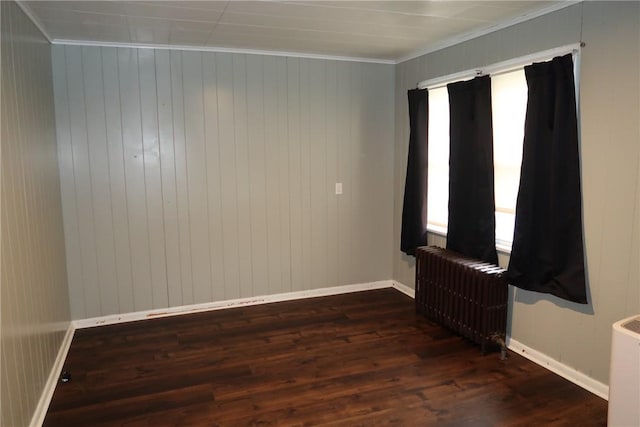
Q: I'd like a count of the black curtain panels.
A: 3